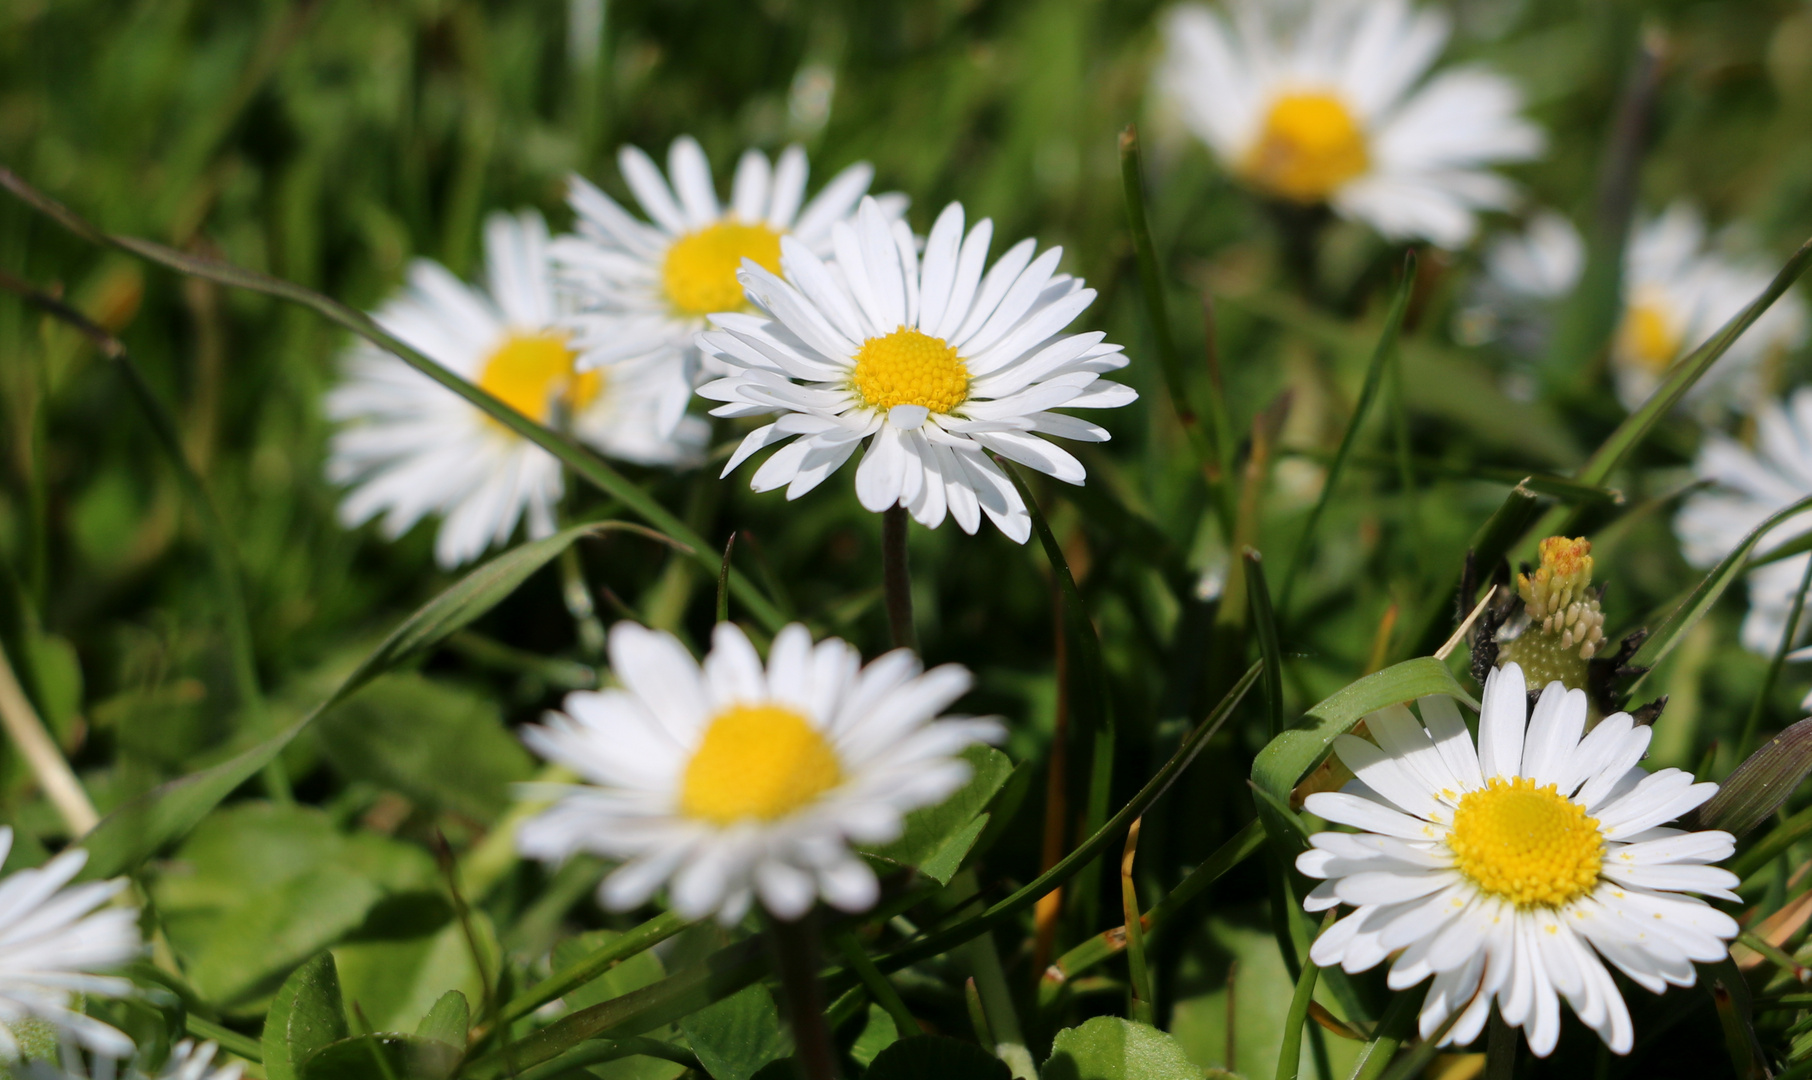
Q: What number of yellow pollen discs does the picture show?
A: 7